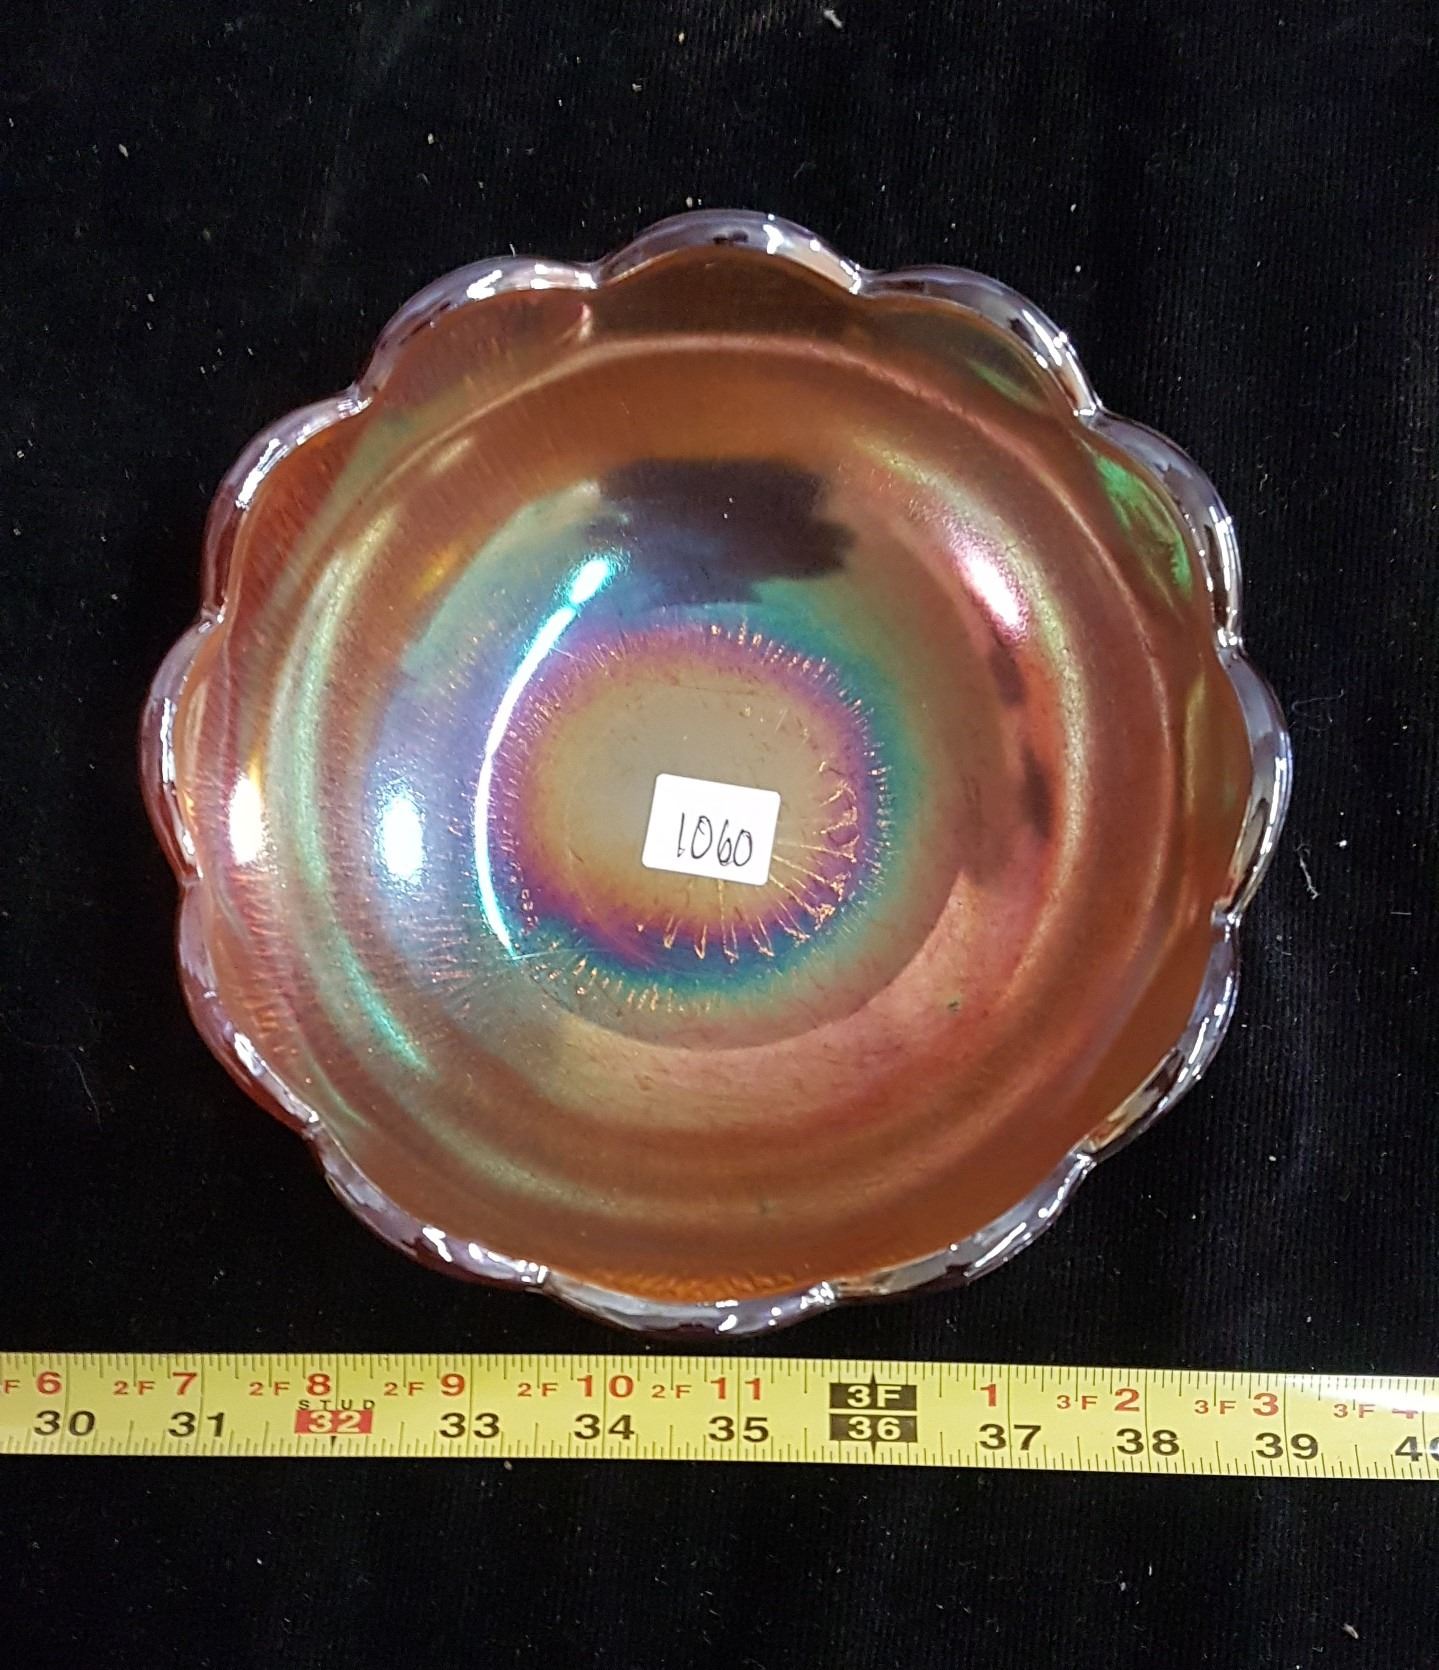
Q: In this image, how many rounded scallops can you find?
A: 12